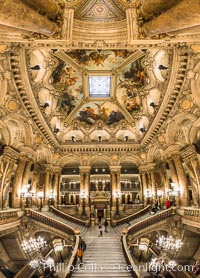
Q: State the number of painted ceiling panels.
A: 4